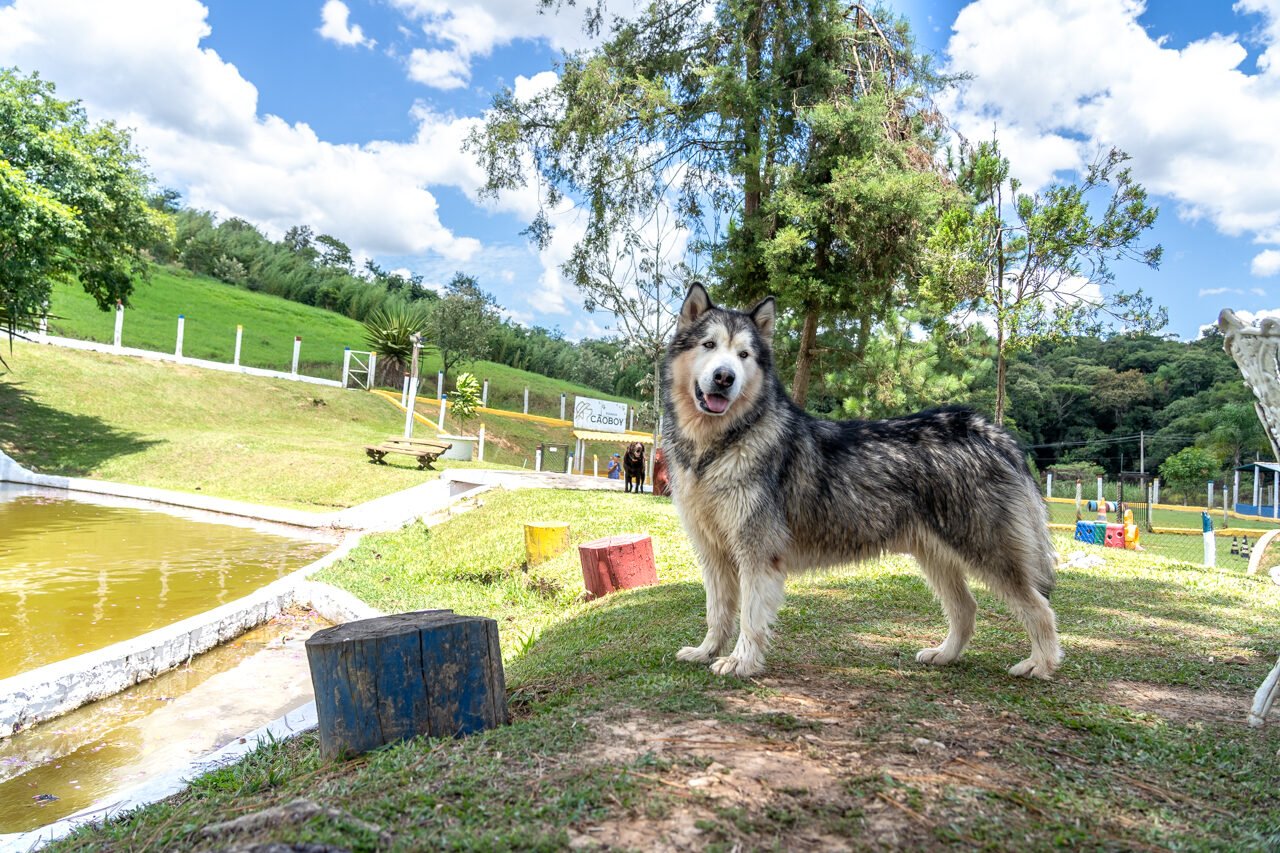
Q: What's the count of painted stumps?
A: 3